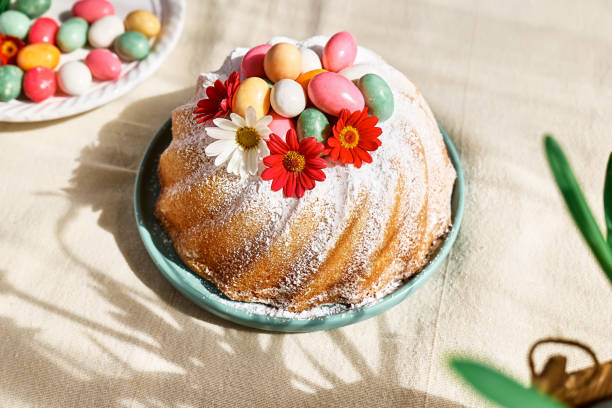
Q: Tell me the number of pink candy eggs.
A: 8